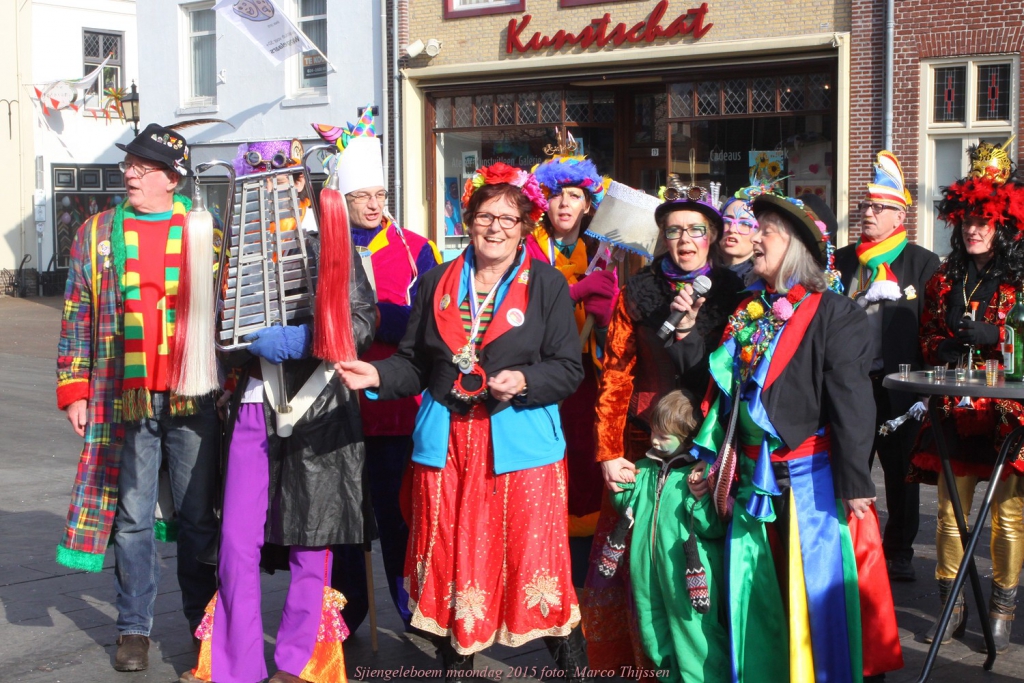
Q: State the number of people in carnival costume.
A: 11